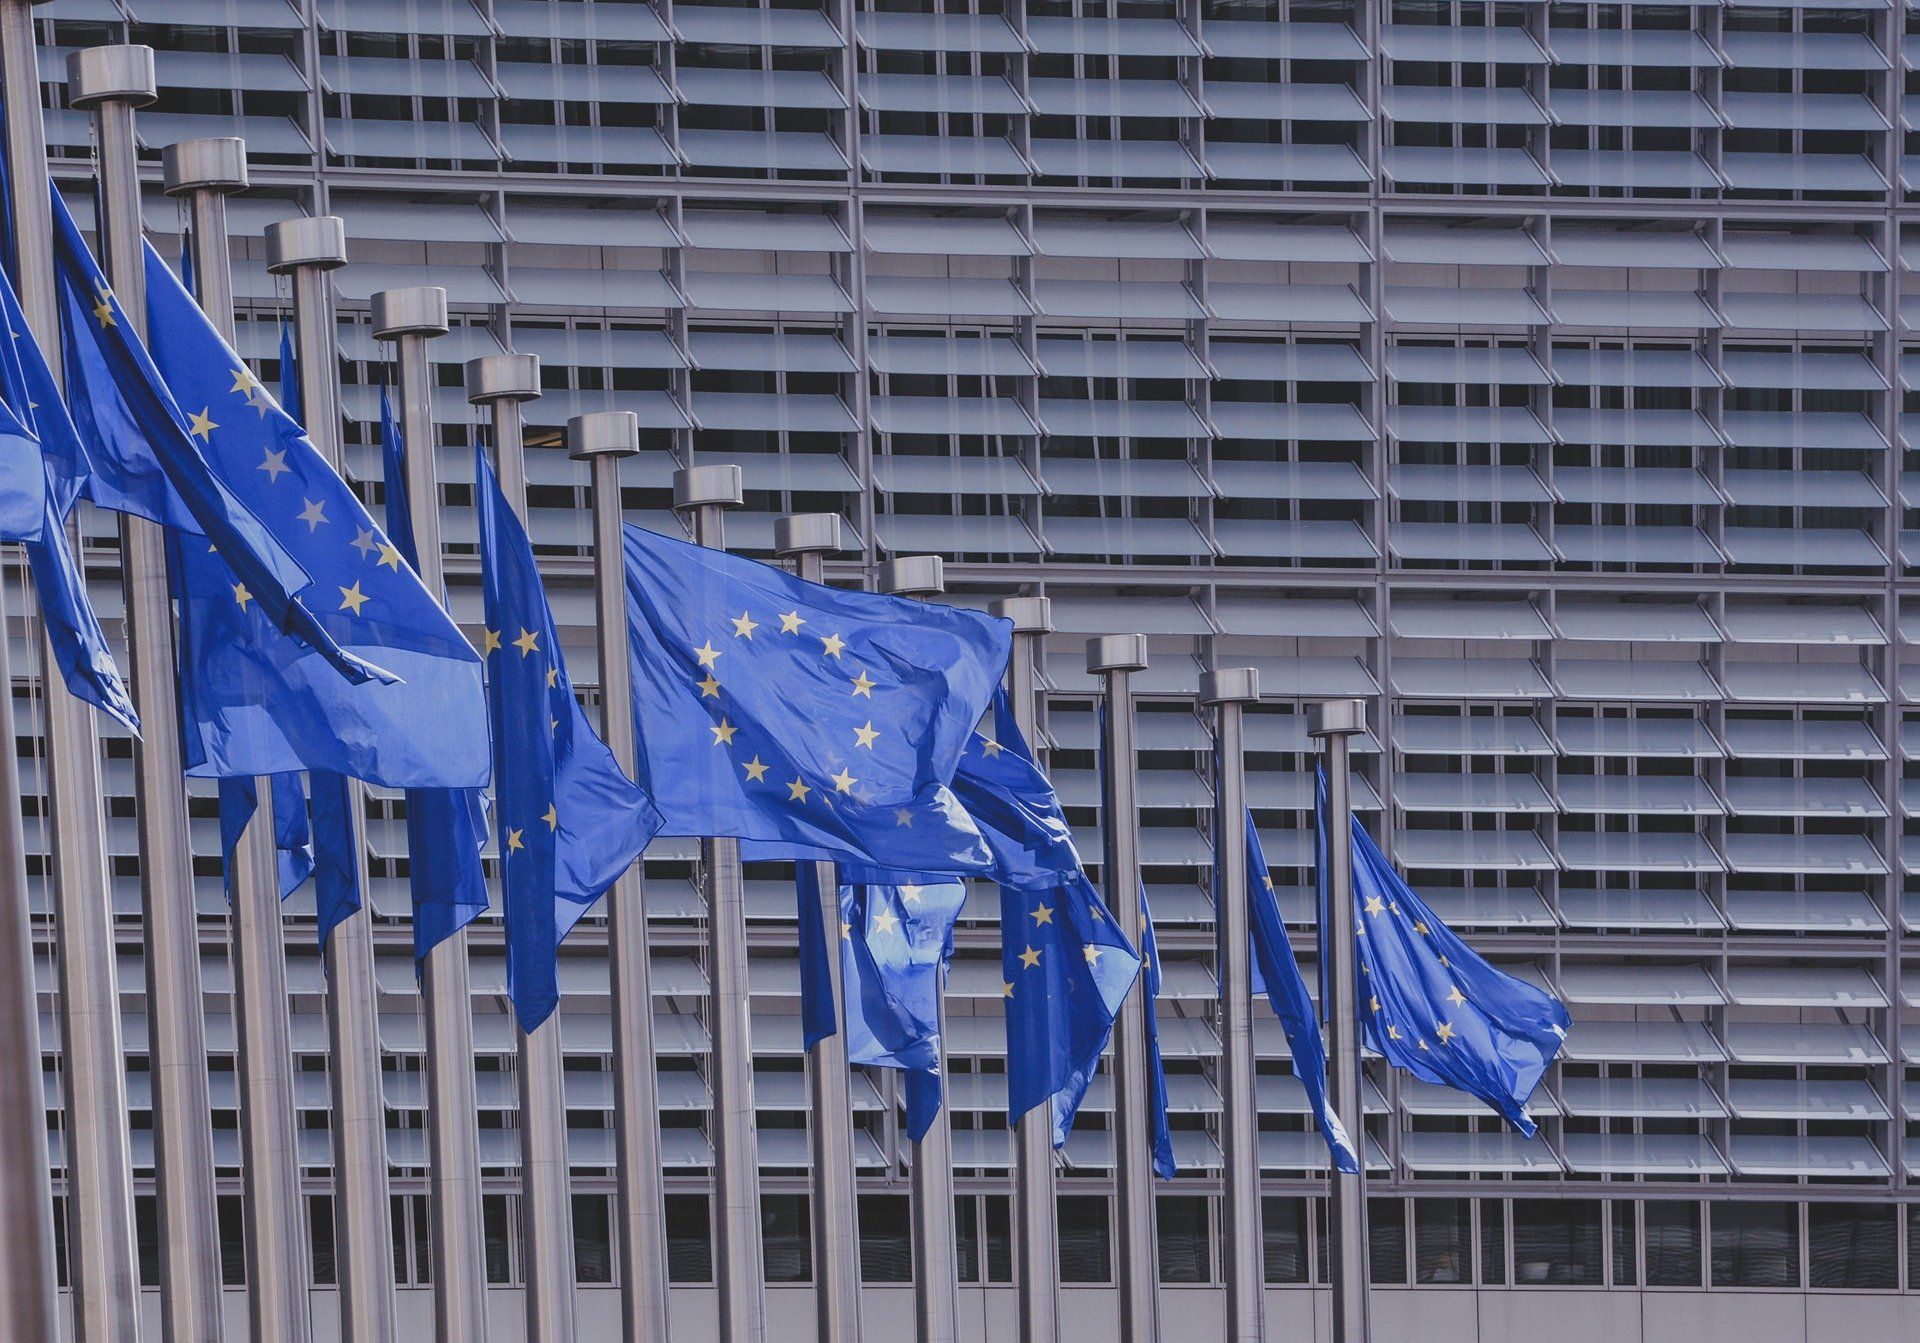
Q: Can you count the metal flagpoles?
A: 15